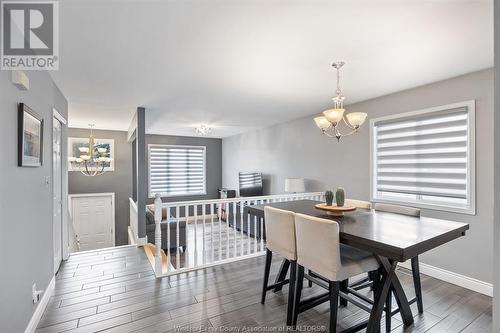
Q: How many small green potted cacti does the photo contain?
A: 2